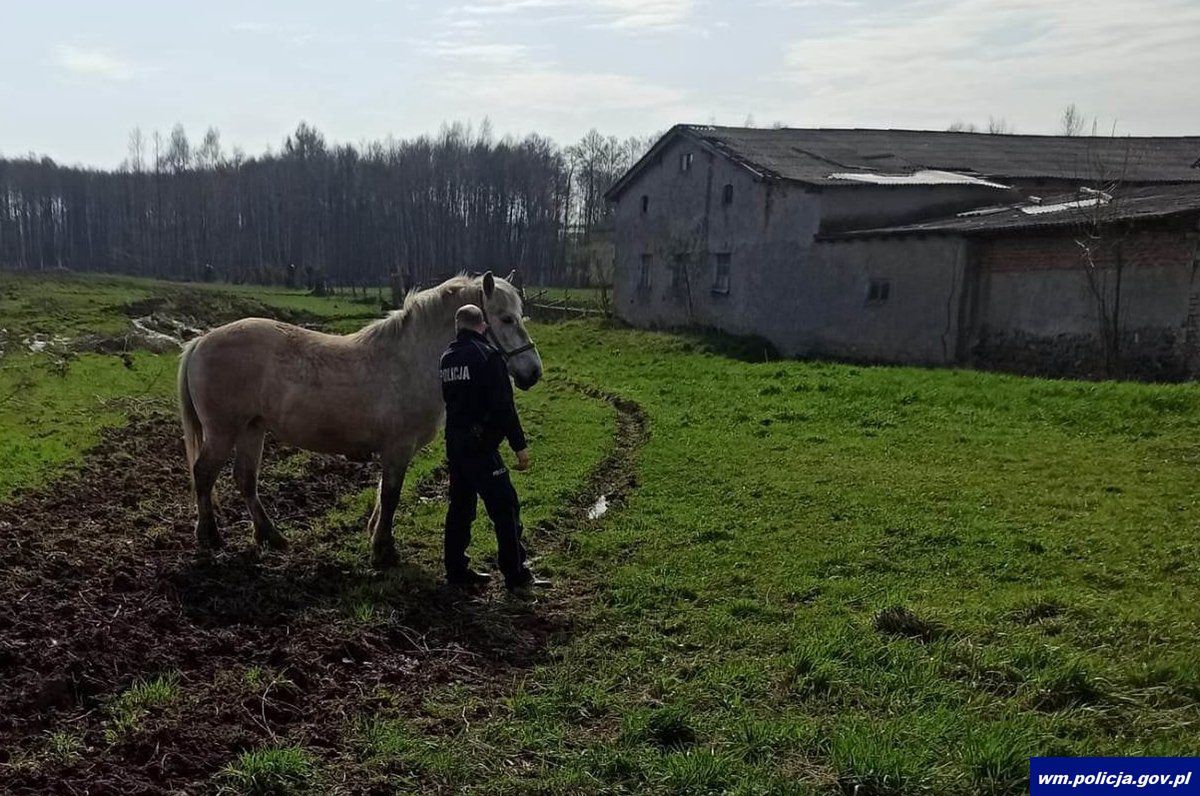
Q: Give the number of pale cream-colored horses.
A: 1